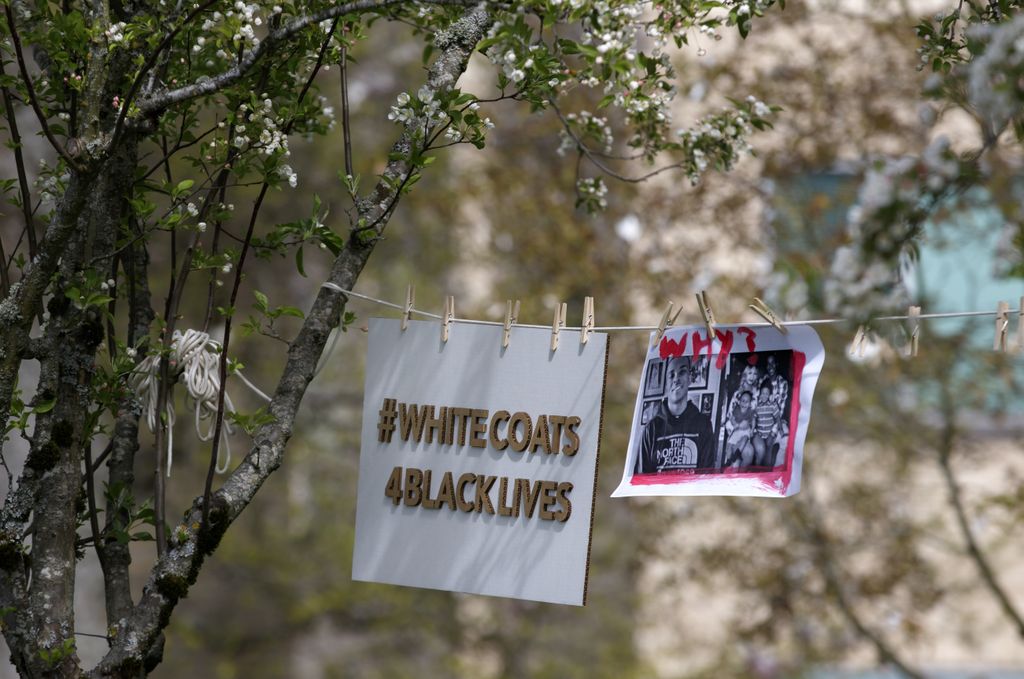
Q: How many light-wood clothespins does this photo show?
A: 12